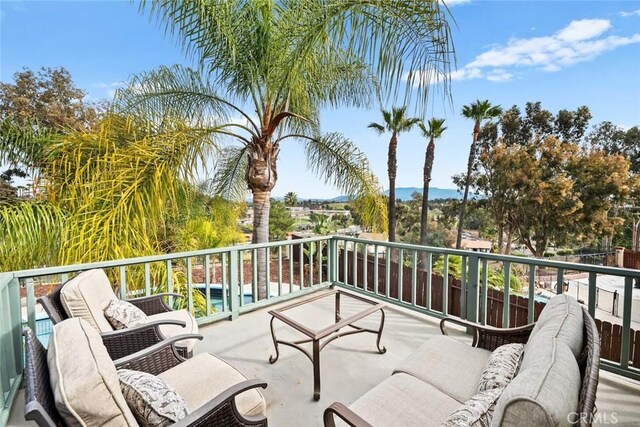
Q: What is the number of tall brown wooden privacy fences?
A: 1